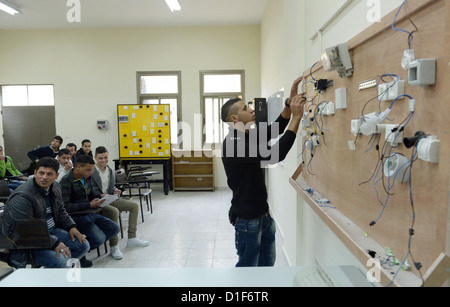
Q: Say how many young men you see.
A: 9